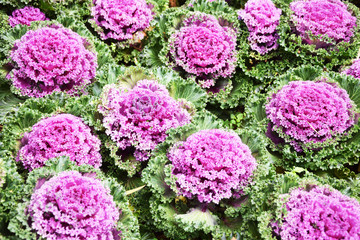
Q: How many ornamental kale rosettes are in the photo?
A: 13